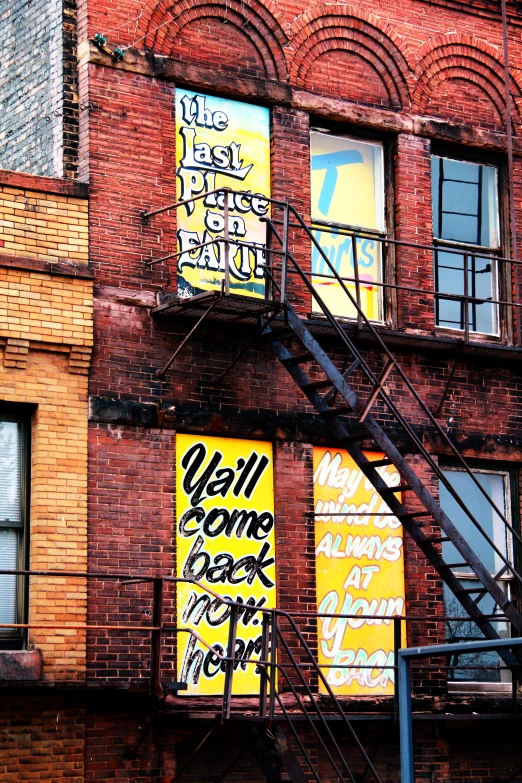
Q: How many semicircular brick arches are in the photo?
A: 3